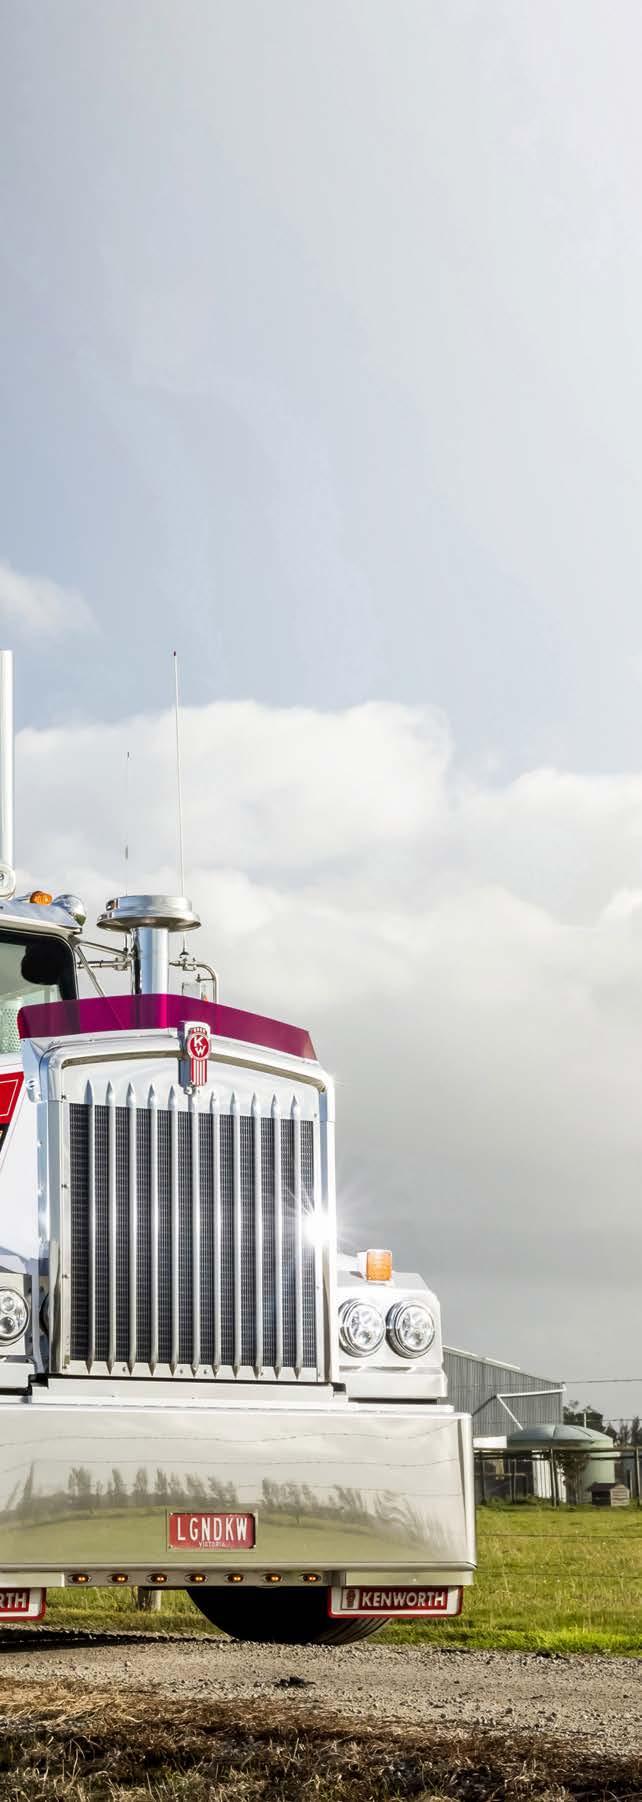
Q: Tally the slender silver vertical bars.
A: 11